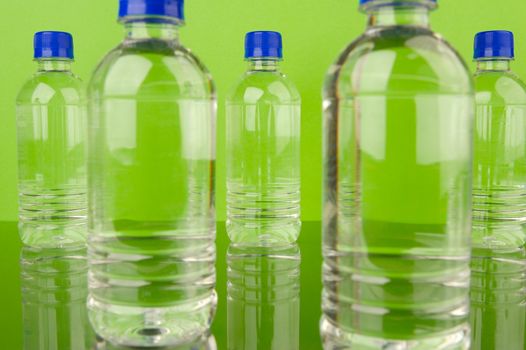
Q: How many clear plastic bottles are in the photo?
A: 5